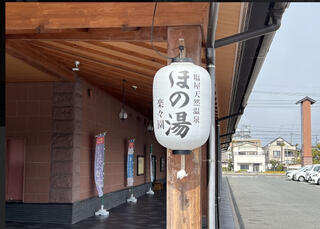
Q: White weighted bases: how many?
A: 3